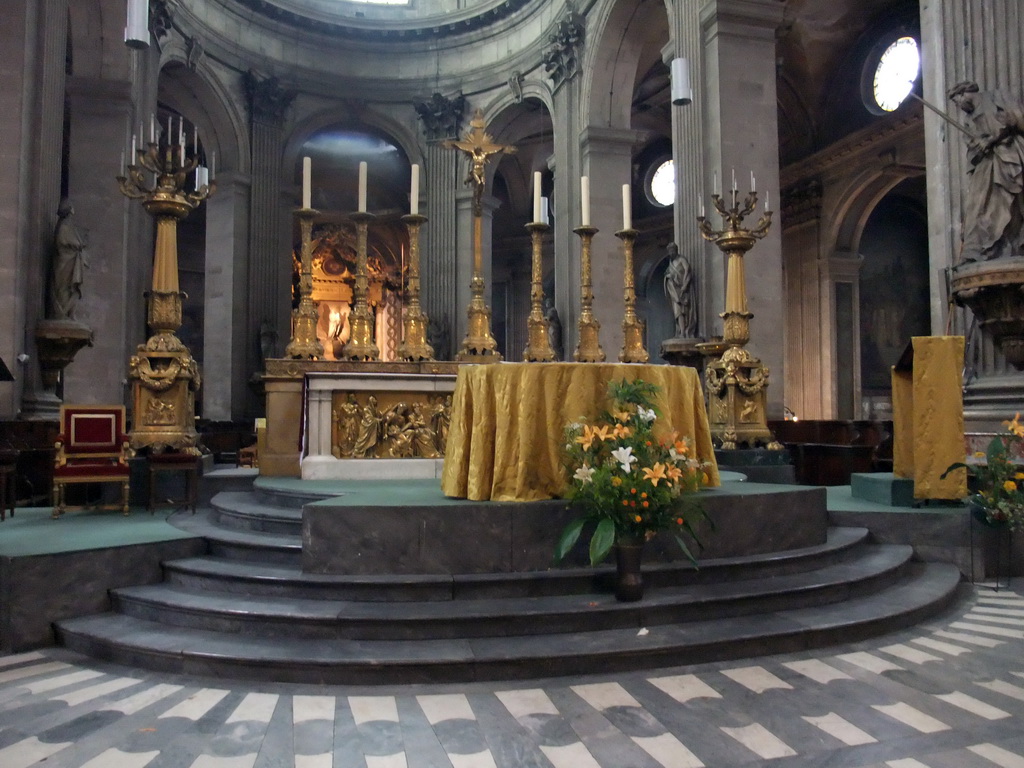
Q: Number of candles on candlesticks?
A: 6